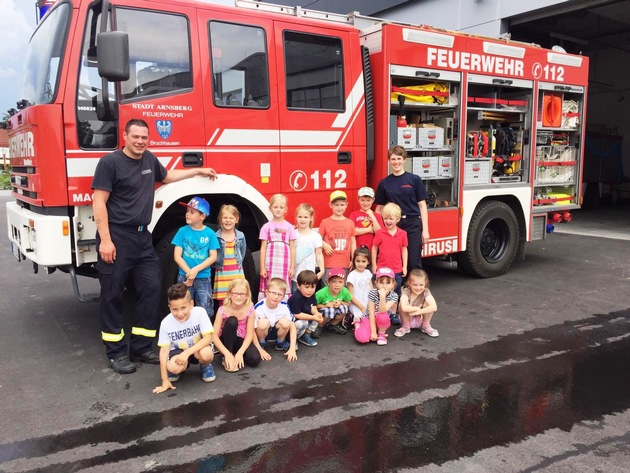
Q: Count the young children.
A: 15